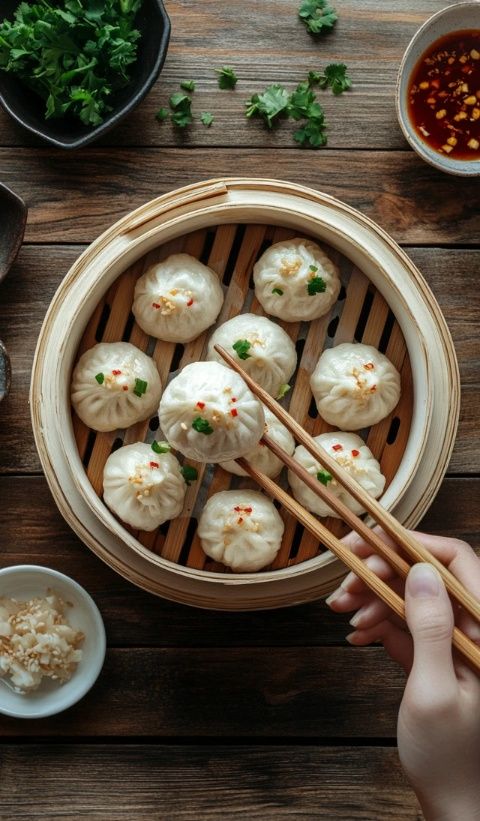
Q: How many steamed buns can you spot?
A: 10